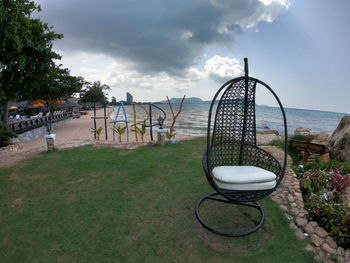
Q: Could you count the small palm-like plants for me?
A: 4